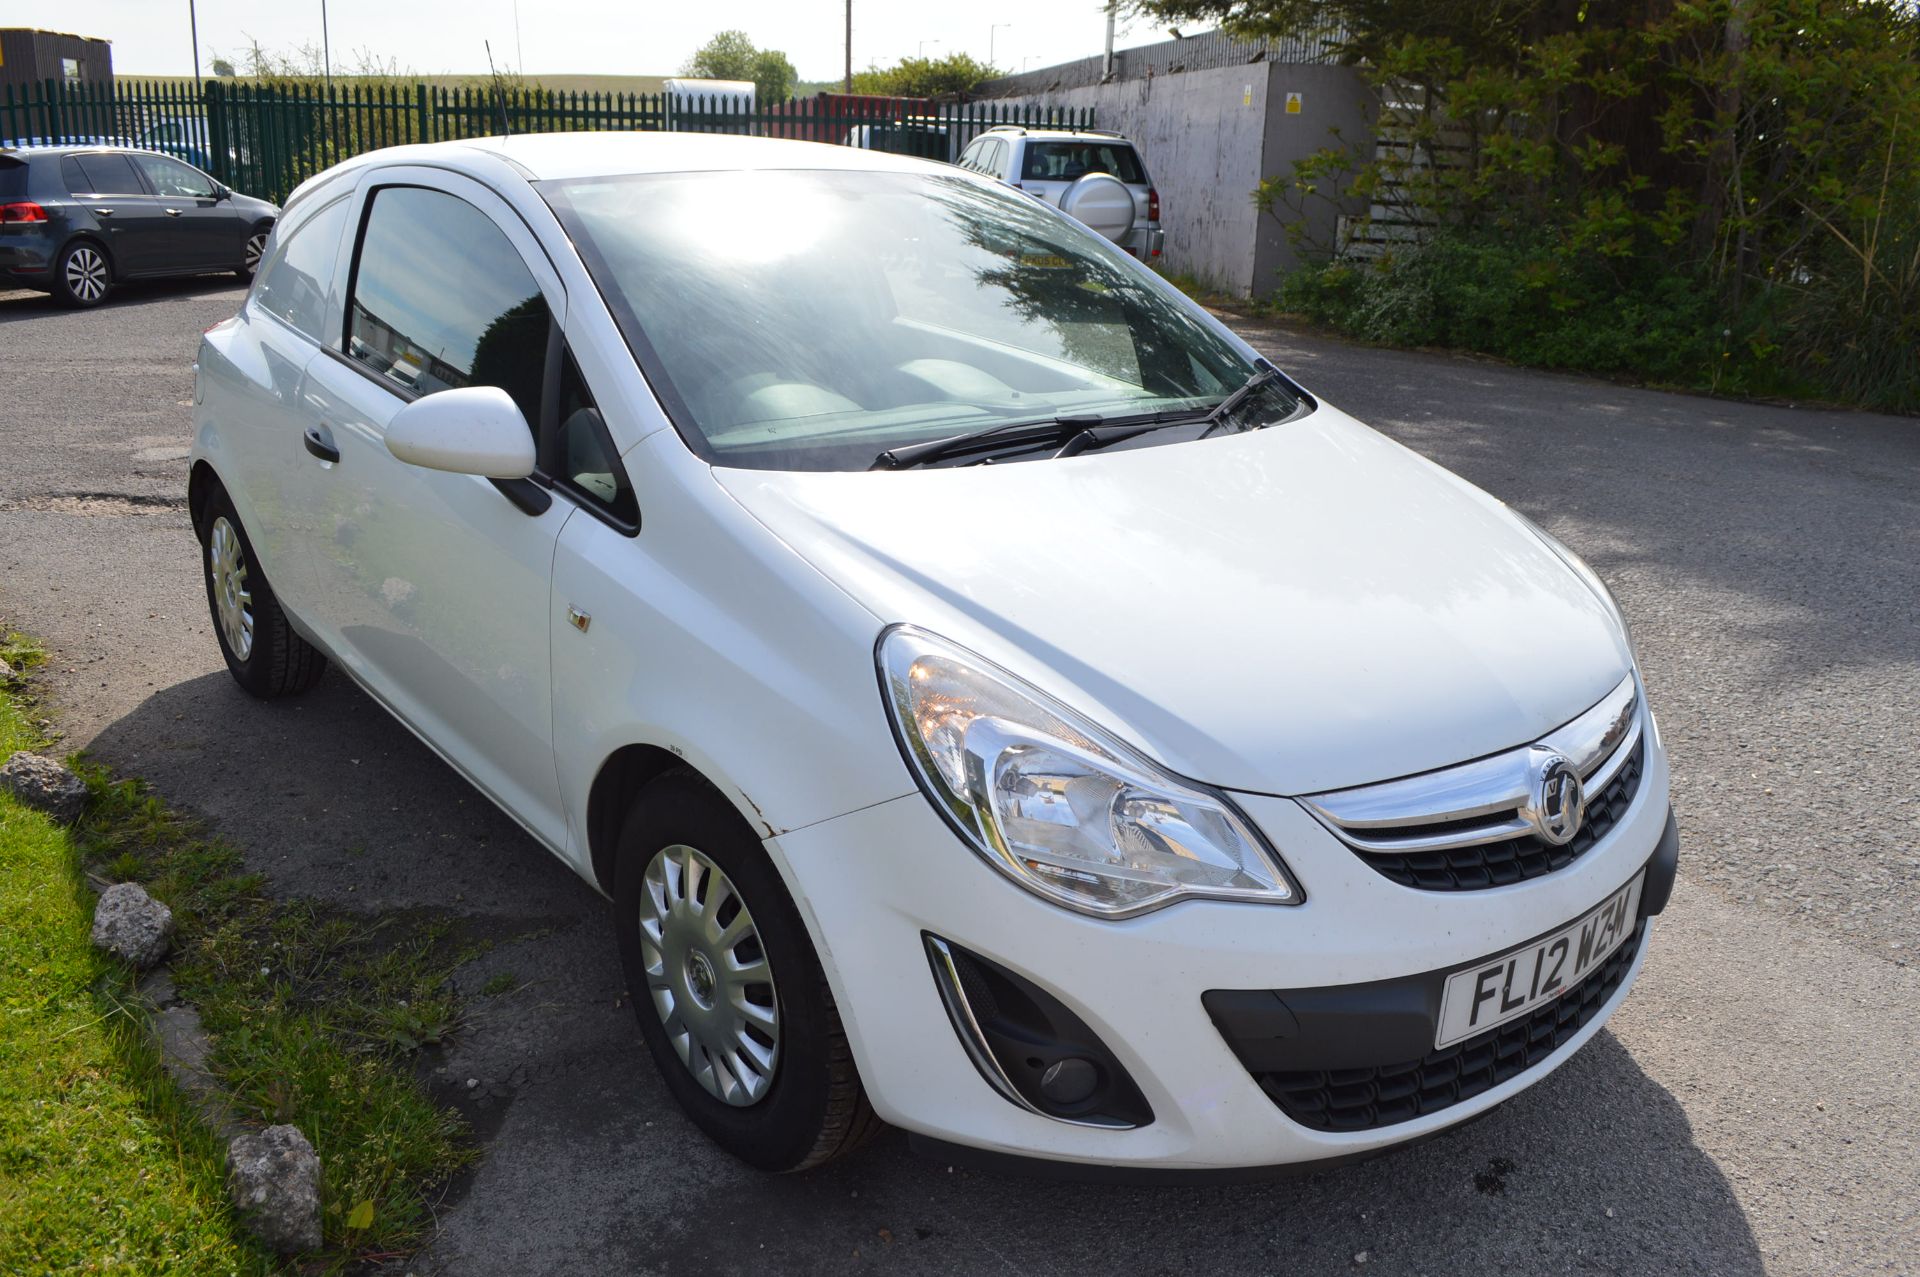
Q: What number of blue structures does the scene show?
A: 0